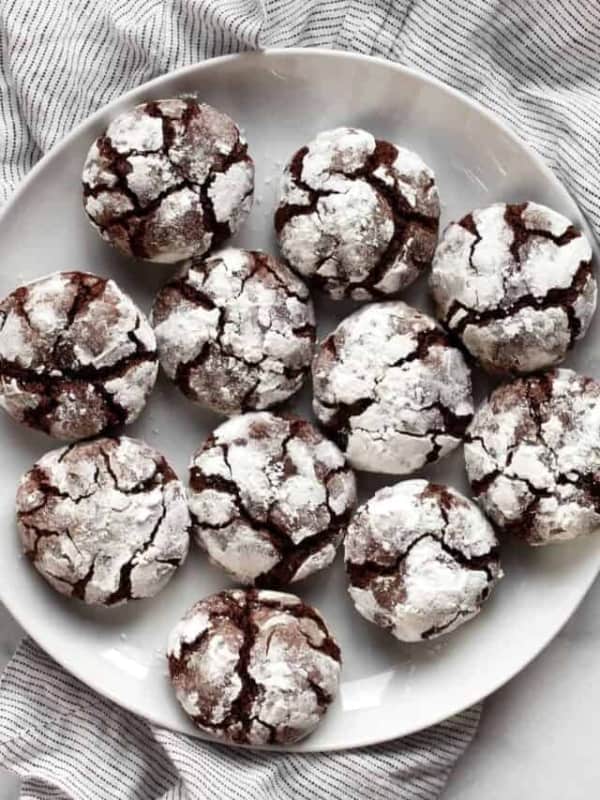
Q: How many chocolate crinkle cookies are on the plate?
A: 11